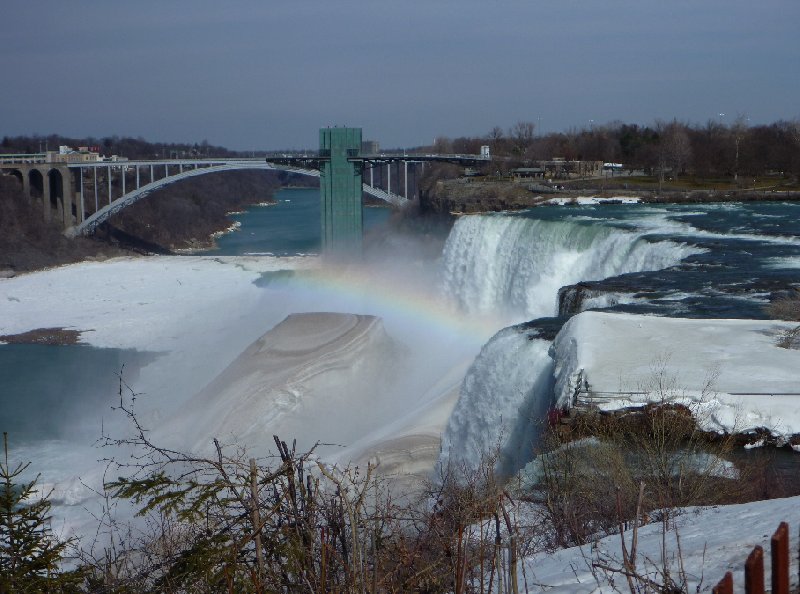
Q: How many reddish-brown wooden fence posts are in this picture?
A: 3